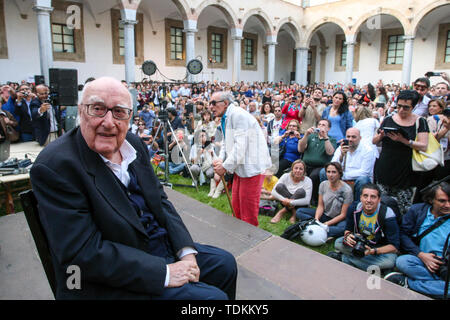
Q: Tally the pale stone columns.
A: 8